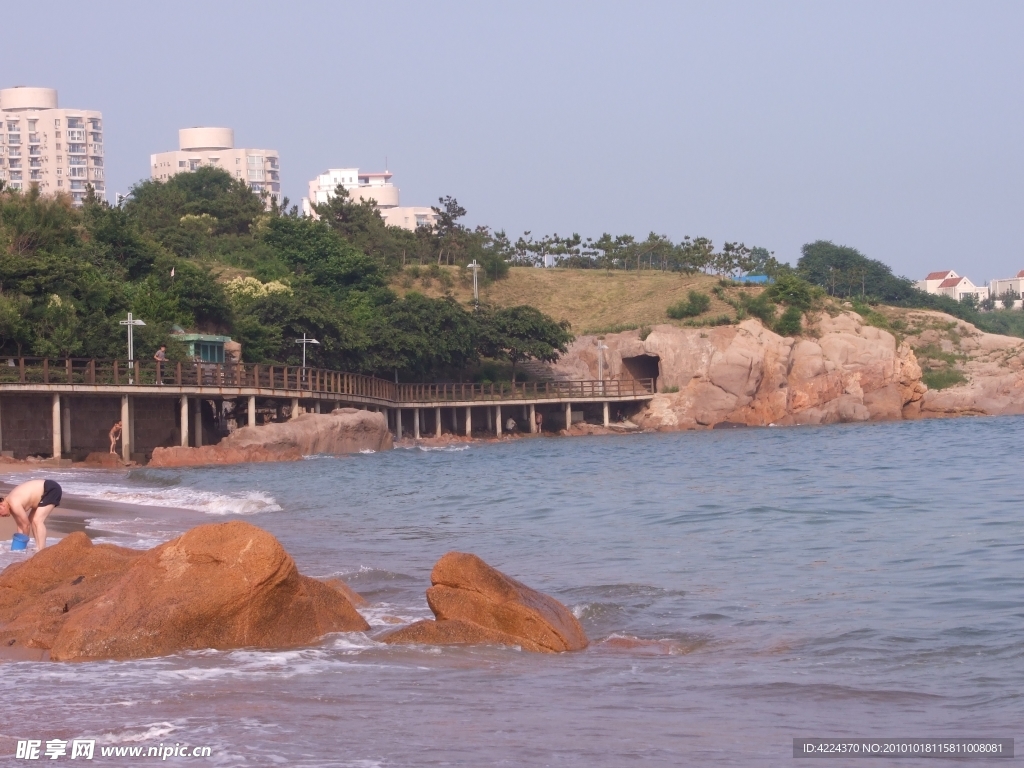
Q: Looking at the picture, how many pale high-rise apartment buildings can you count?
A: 3